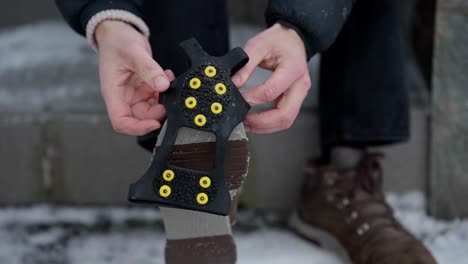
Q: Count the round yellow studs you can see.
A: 10